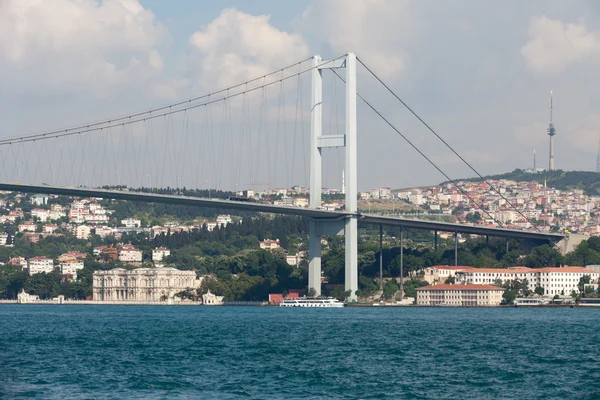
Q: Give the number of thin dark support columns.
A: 6